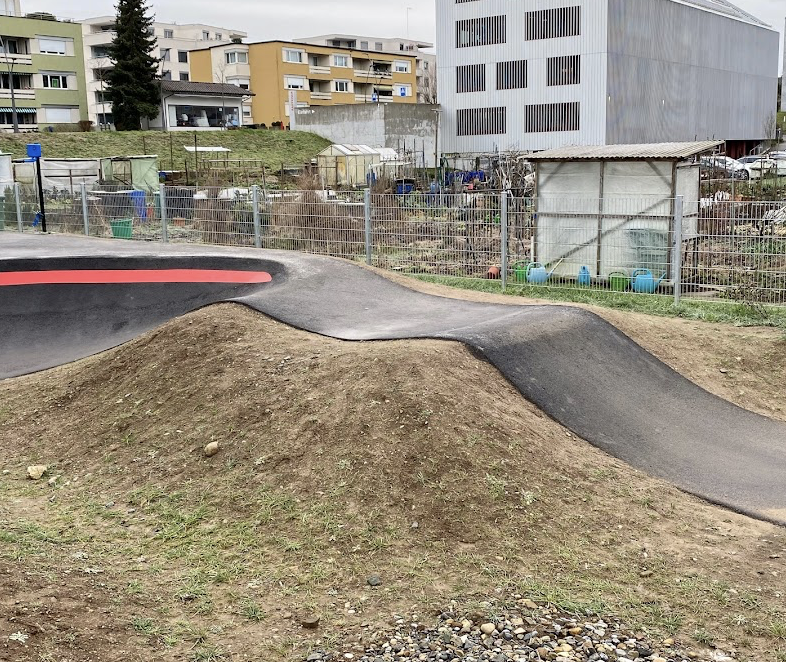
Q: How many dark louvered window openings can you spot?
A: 7